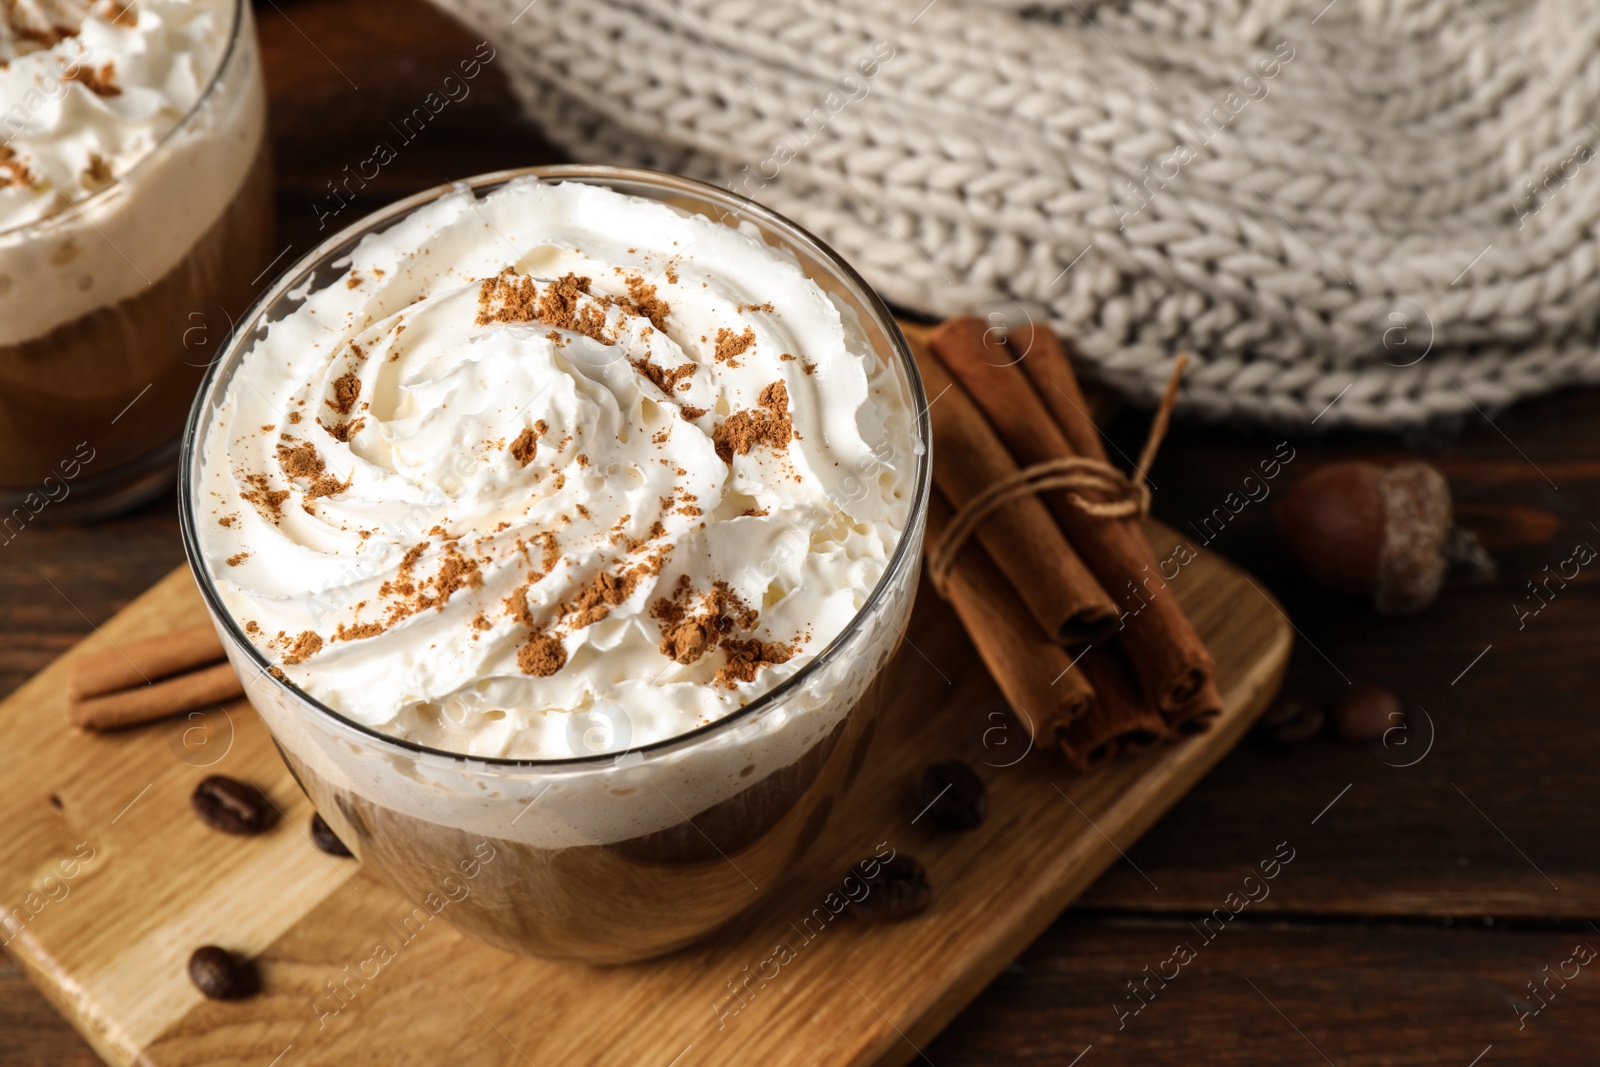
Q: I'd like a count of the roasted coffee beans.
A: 7